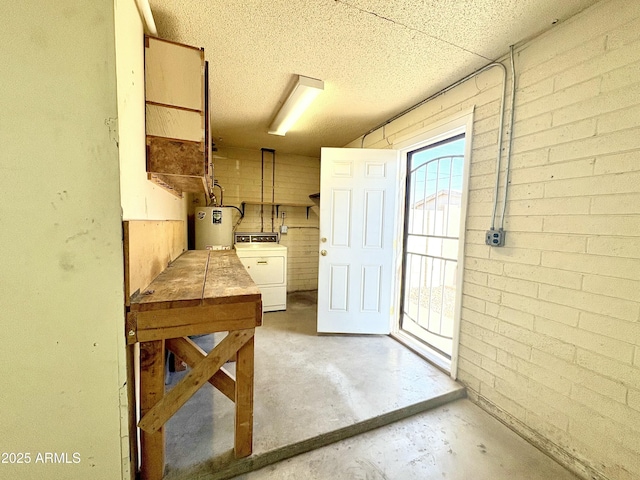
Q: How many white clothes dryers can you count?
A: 1